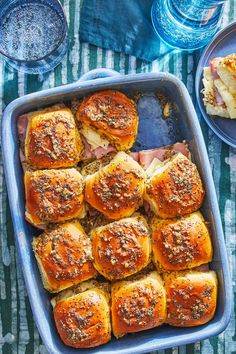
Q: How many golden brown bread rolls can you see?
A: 11